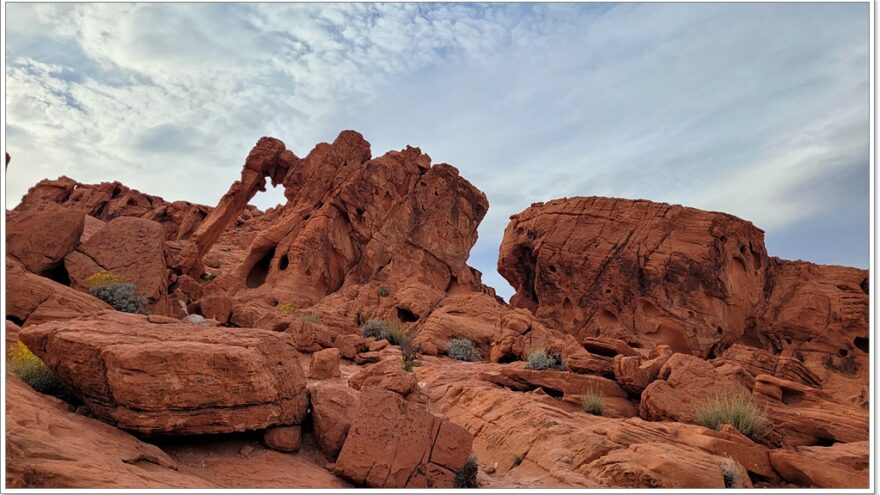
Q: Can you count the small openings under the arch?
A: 2